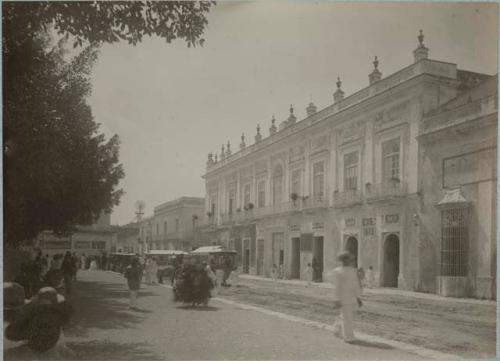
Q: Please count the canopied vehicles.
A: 3